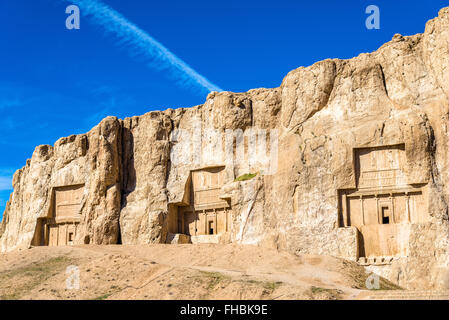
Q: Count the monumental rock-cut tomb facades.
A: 3